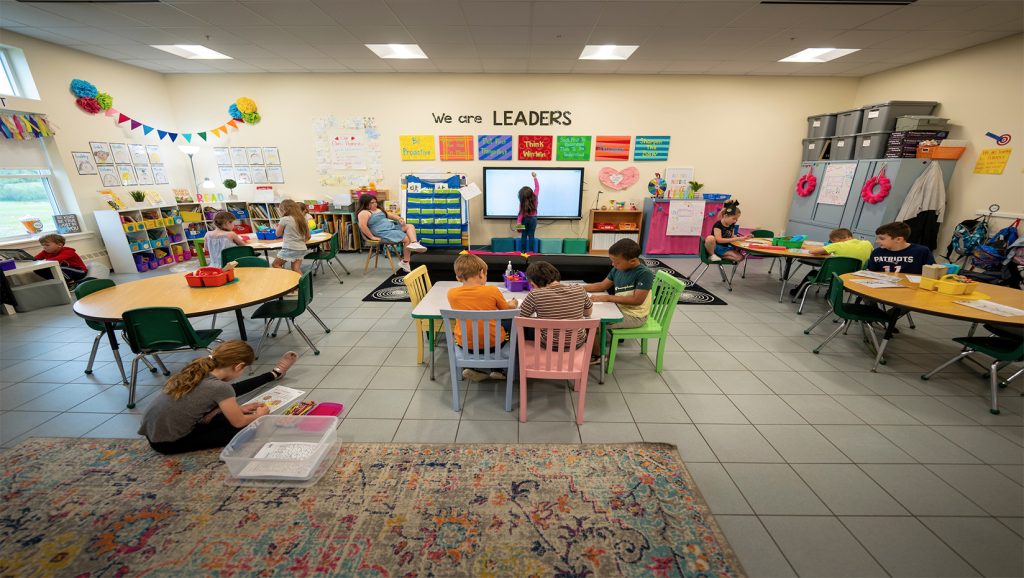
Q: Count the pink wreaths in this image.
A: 2